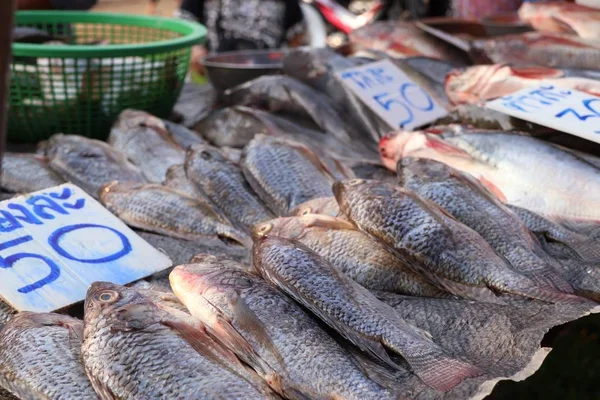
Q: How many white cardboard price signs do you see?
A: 3